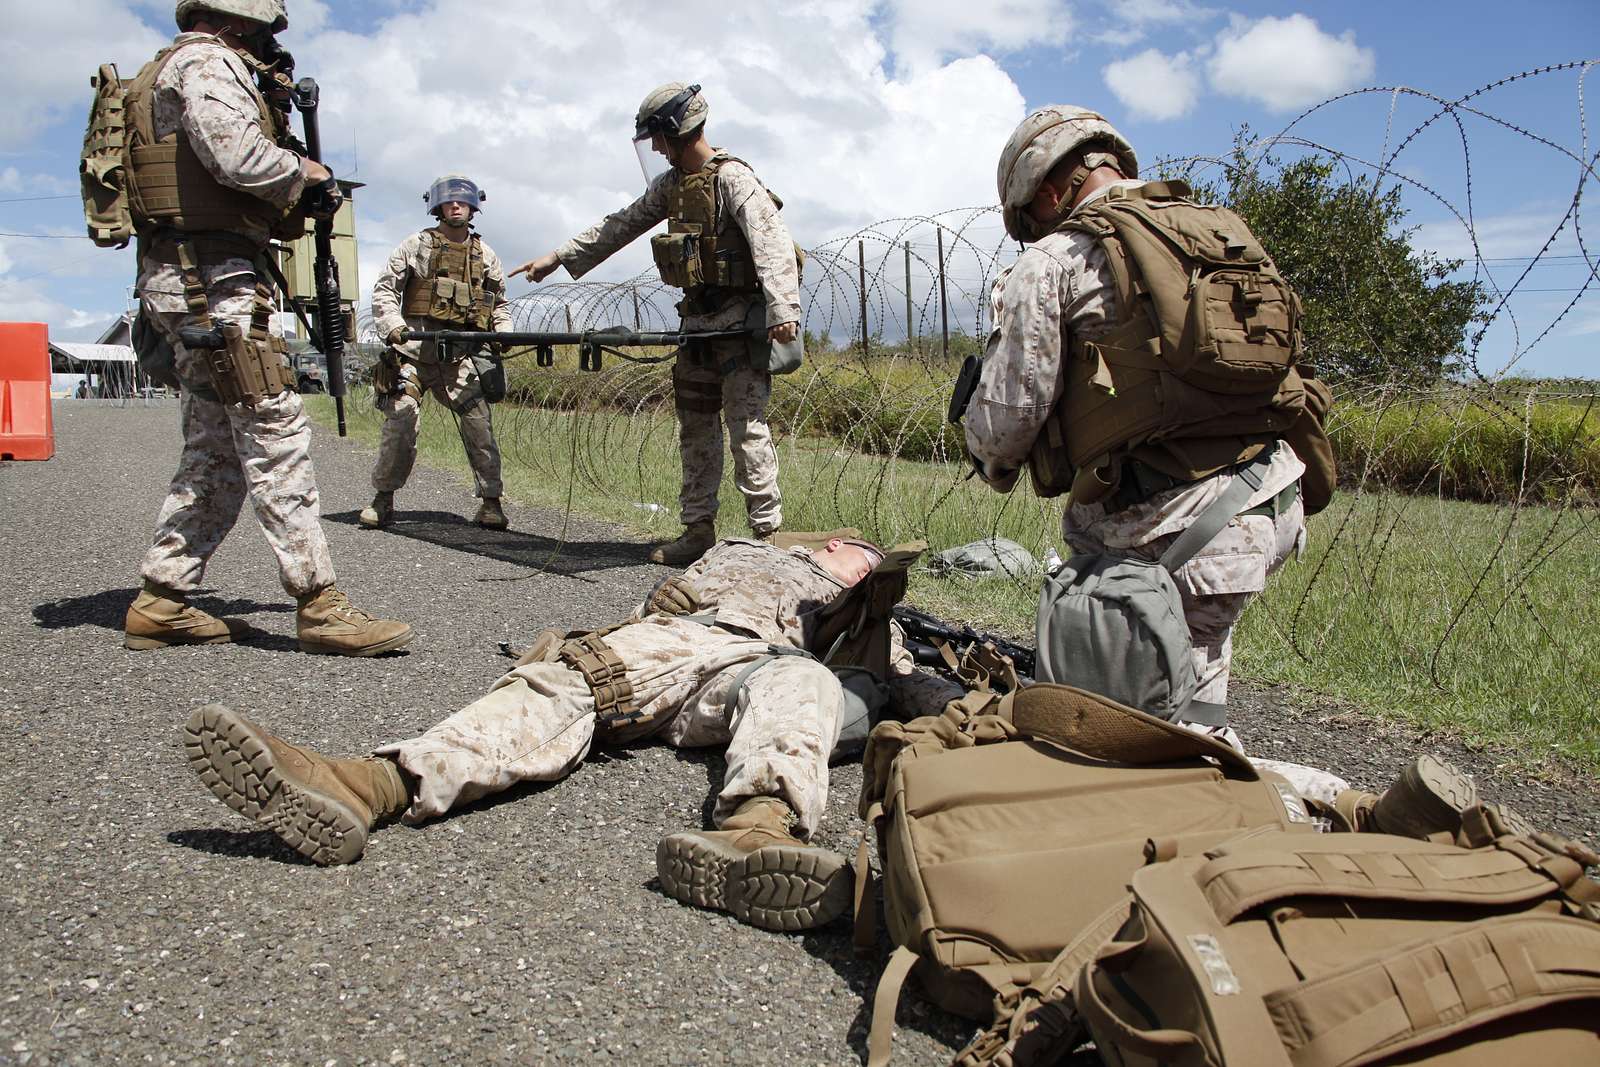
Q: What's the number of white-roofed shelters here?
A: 1